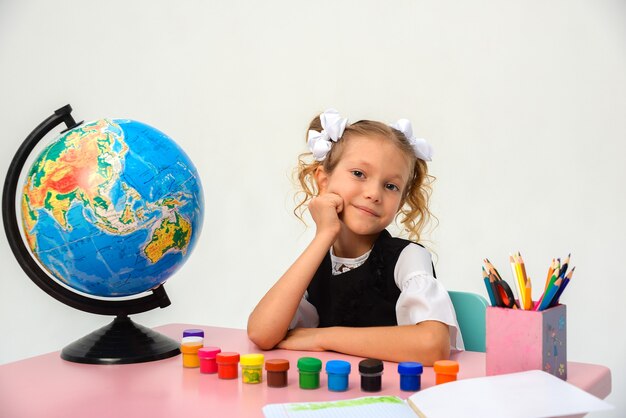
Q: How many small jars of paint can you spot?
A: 12